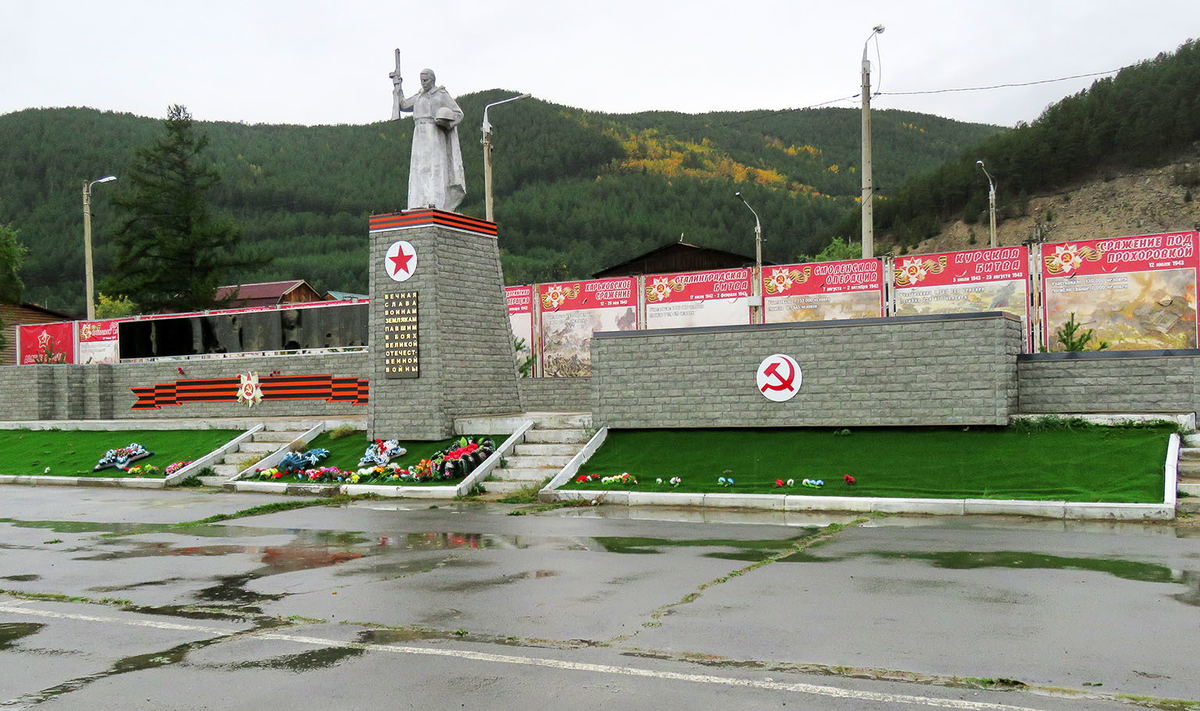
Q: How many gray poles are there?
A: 5